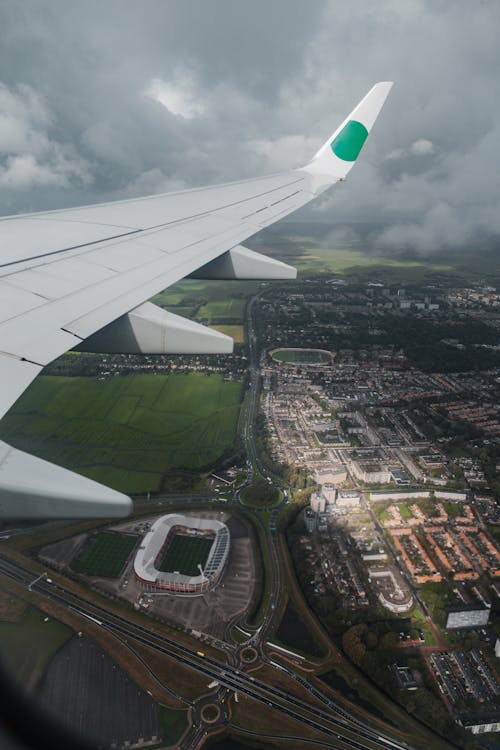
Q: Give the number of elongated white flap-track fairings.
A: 3